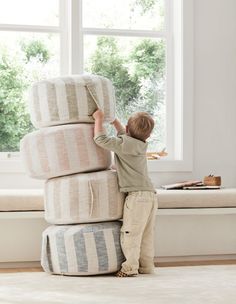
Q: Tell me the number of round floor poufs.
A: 4